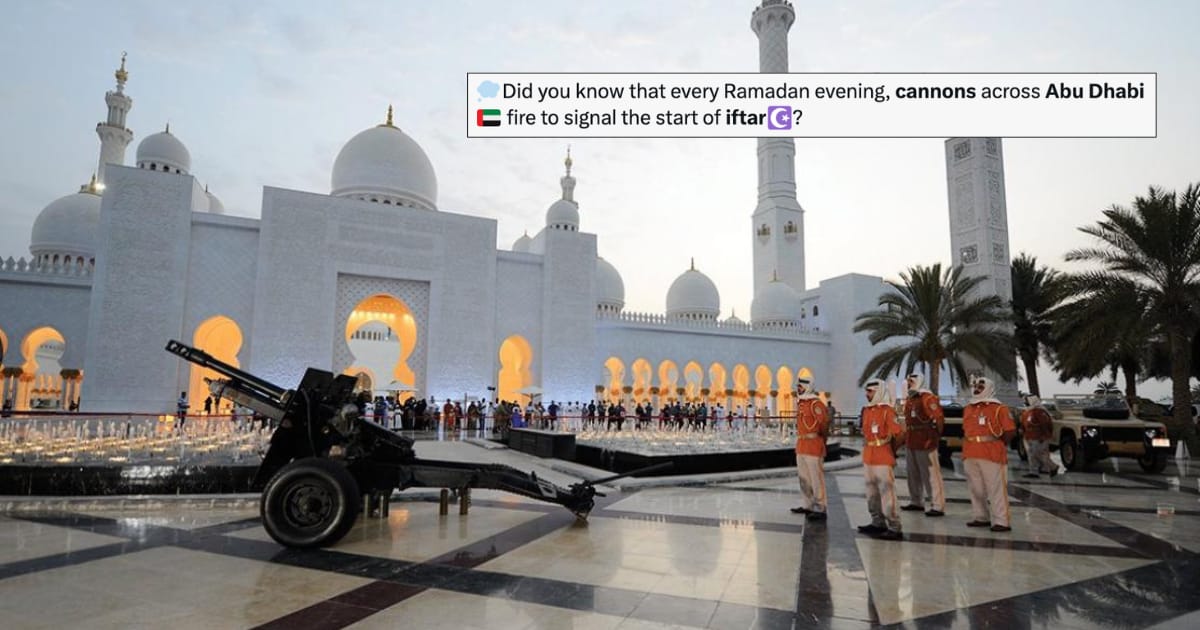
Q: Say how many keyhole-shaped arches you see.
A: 14